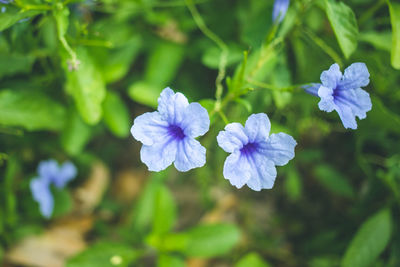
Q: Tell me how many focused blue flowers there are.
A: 3